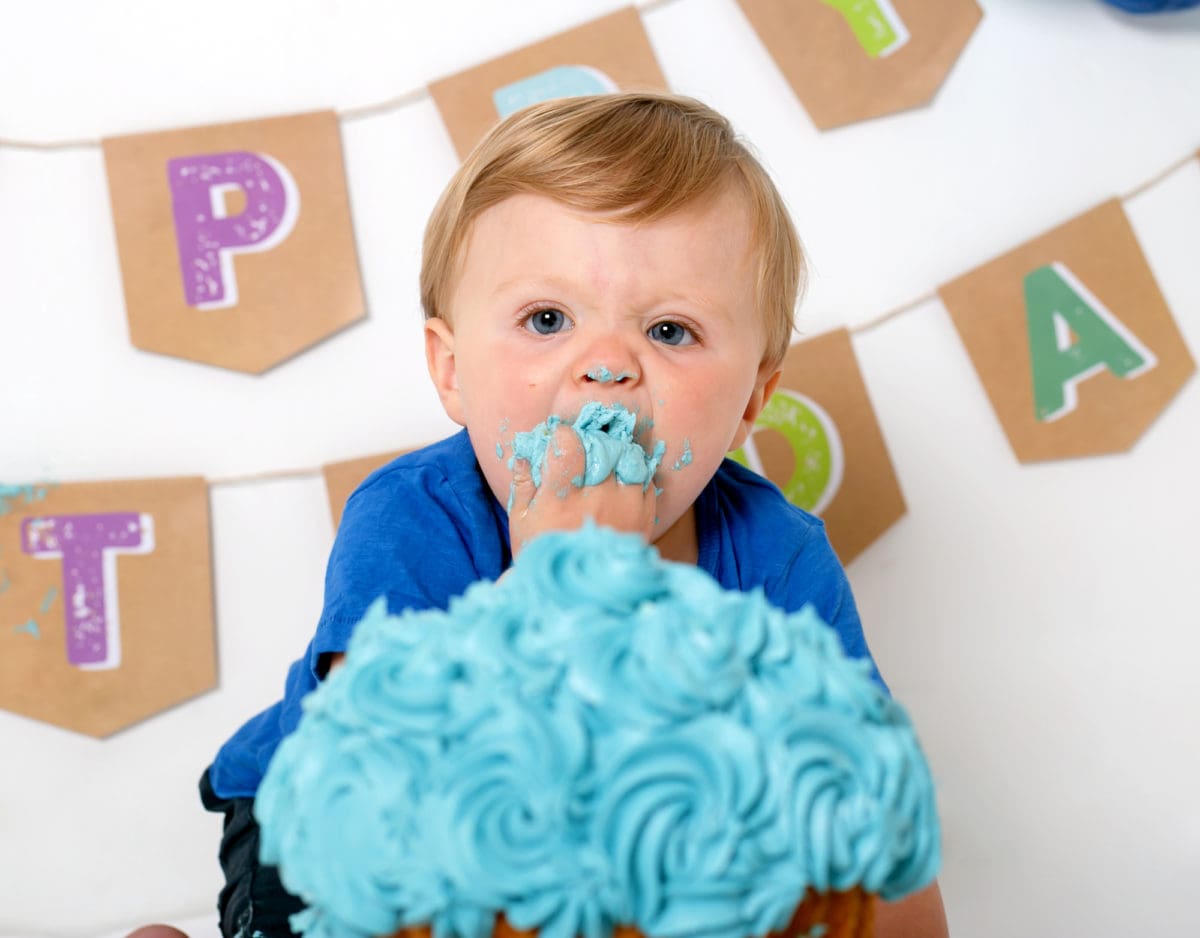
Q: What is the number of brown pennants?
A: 7